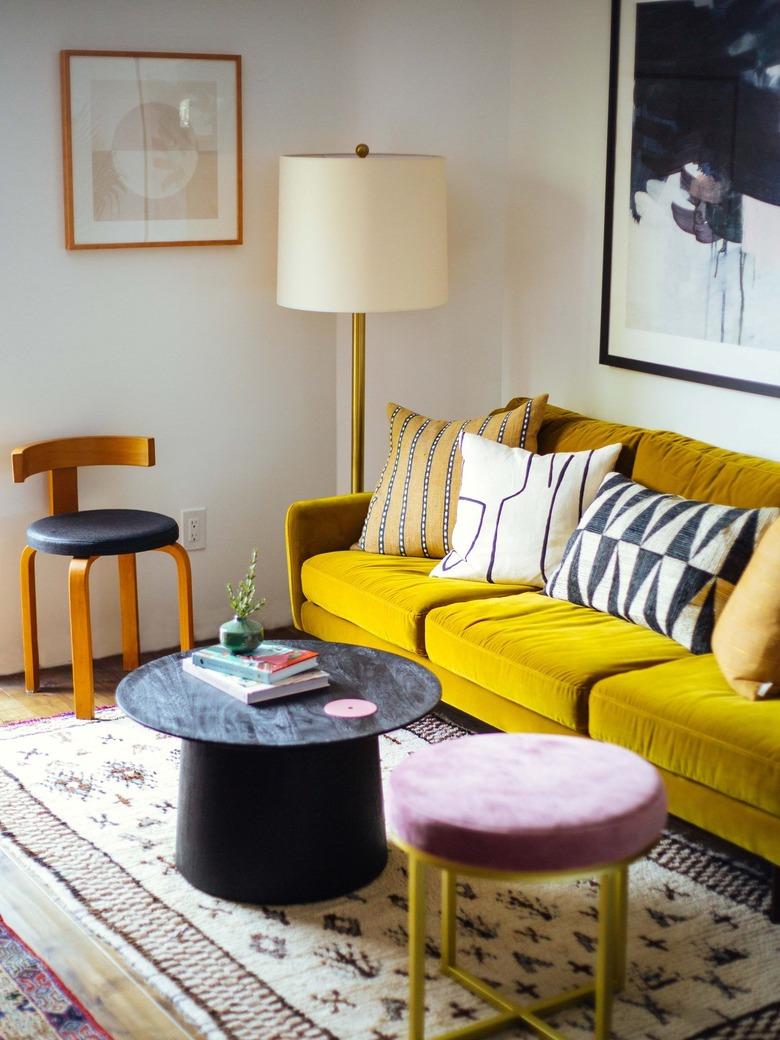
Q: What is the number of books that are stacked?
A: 2